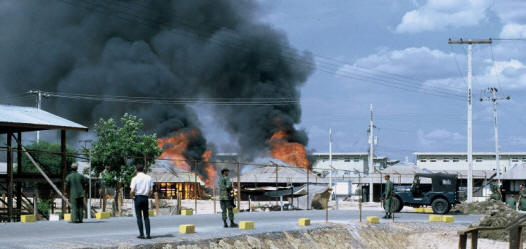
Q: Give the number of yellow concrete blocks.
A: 14